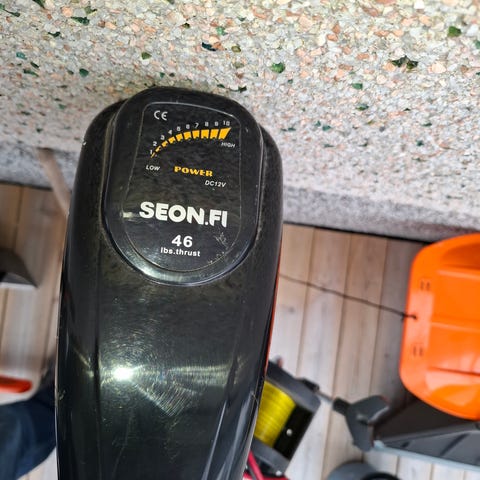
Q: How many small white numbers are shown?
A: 10